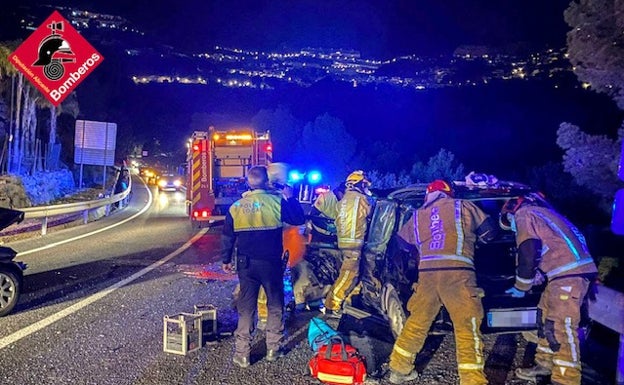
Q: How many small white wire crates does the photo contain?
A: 2